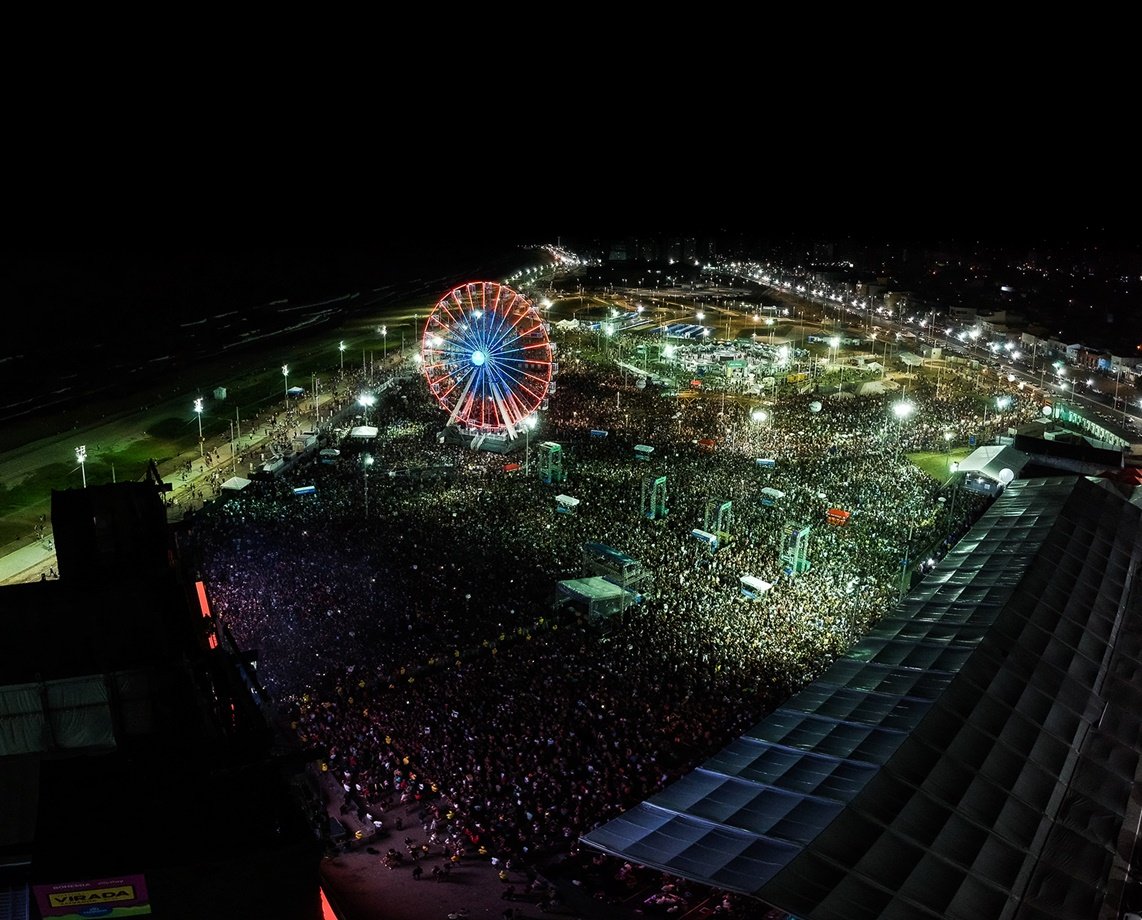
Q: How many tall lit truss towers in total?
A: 4